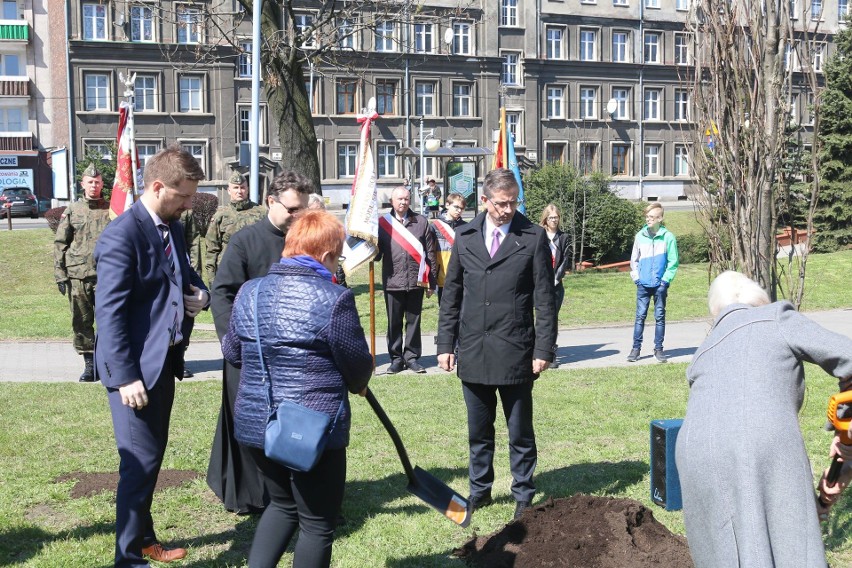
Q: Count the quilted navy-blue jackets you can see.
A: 1